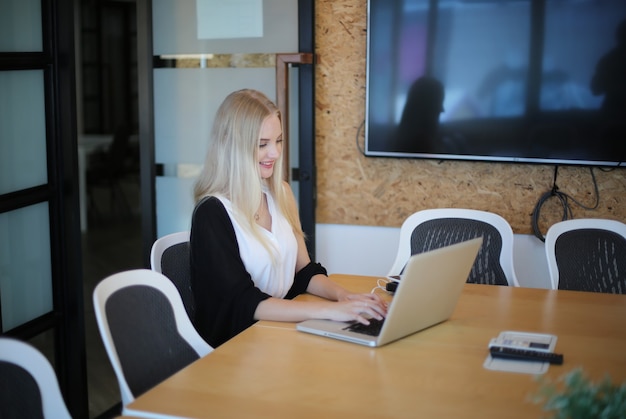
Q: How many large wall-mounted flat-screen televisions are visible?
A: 1